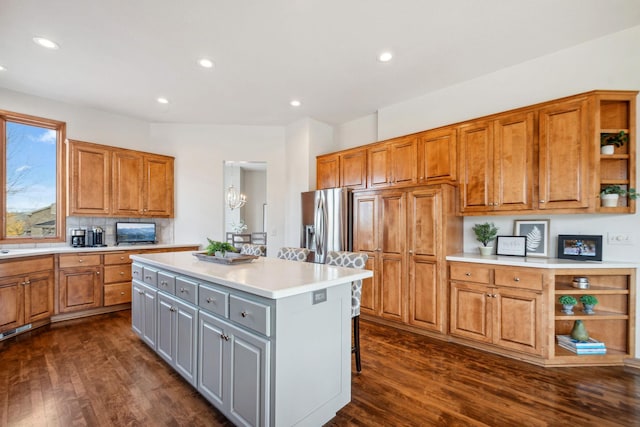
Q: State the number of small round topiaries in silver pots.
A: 2